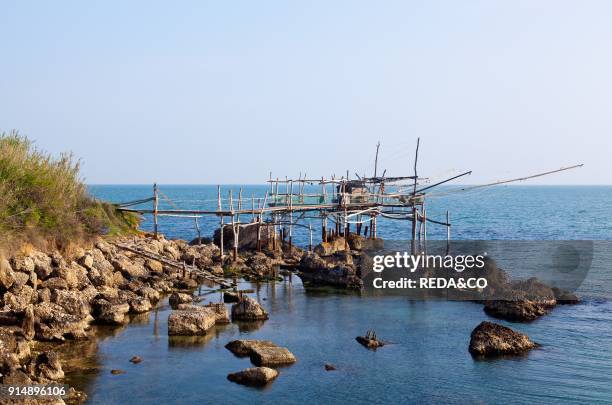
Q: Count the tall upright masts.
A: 2